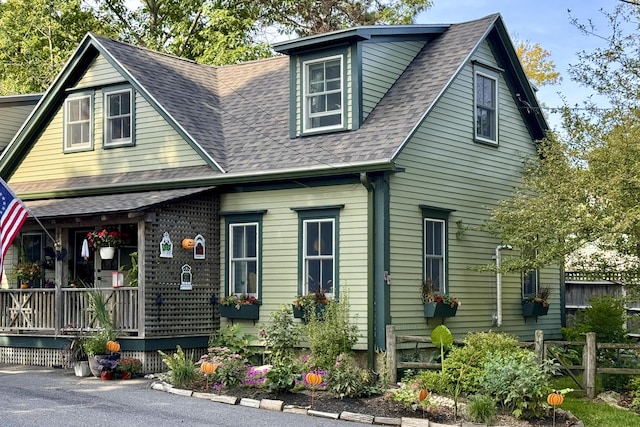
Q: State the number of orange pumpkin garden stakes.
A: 5